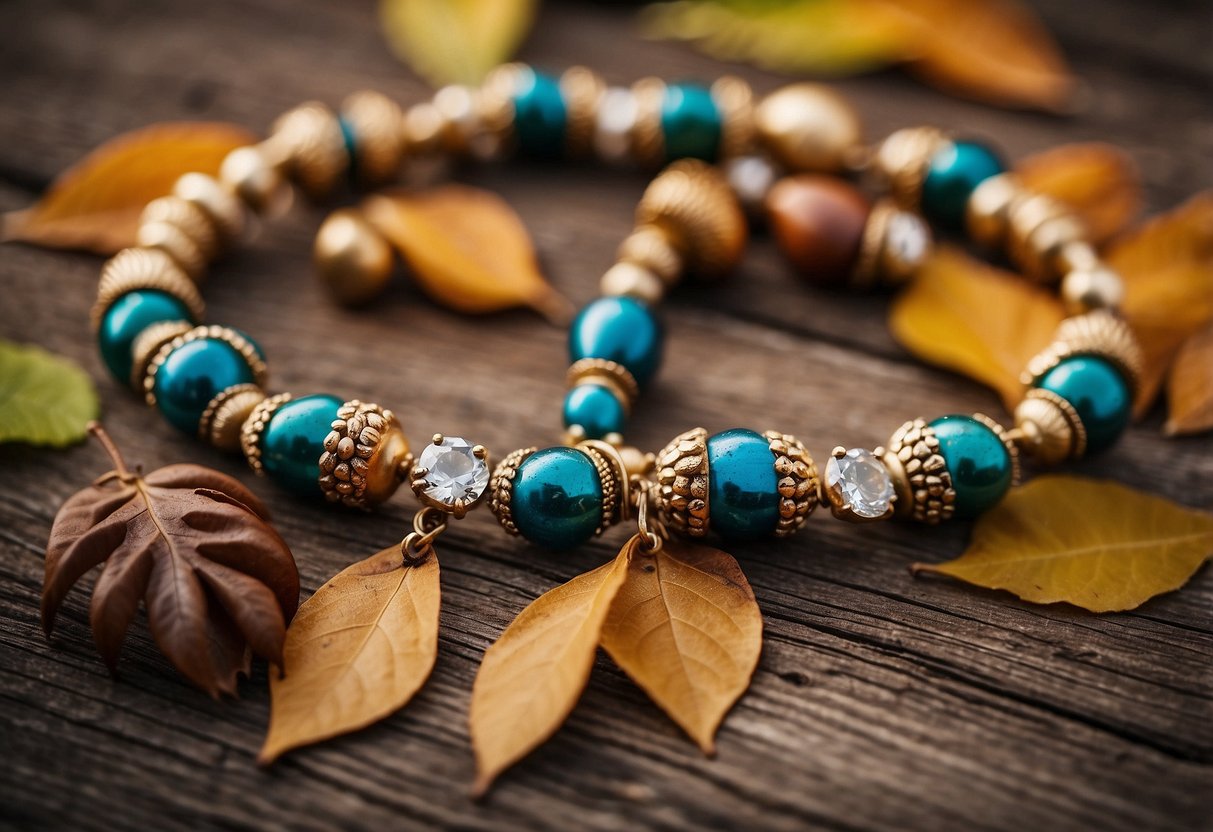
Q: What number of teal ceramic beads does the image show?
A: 13